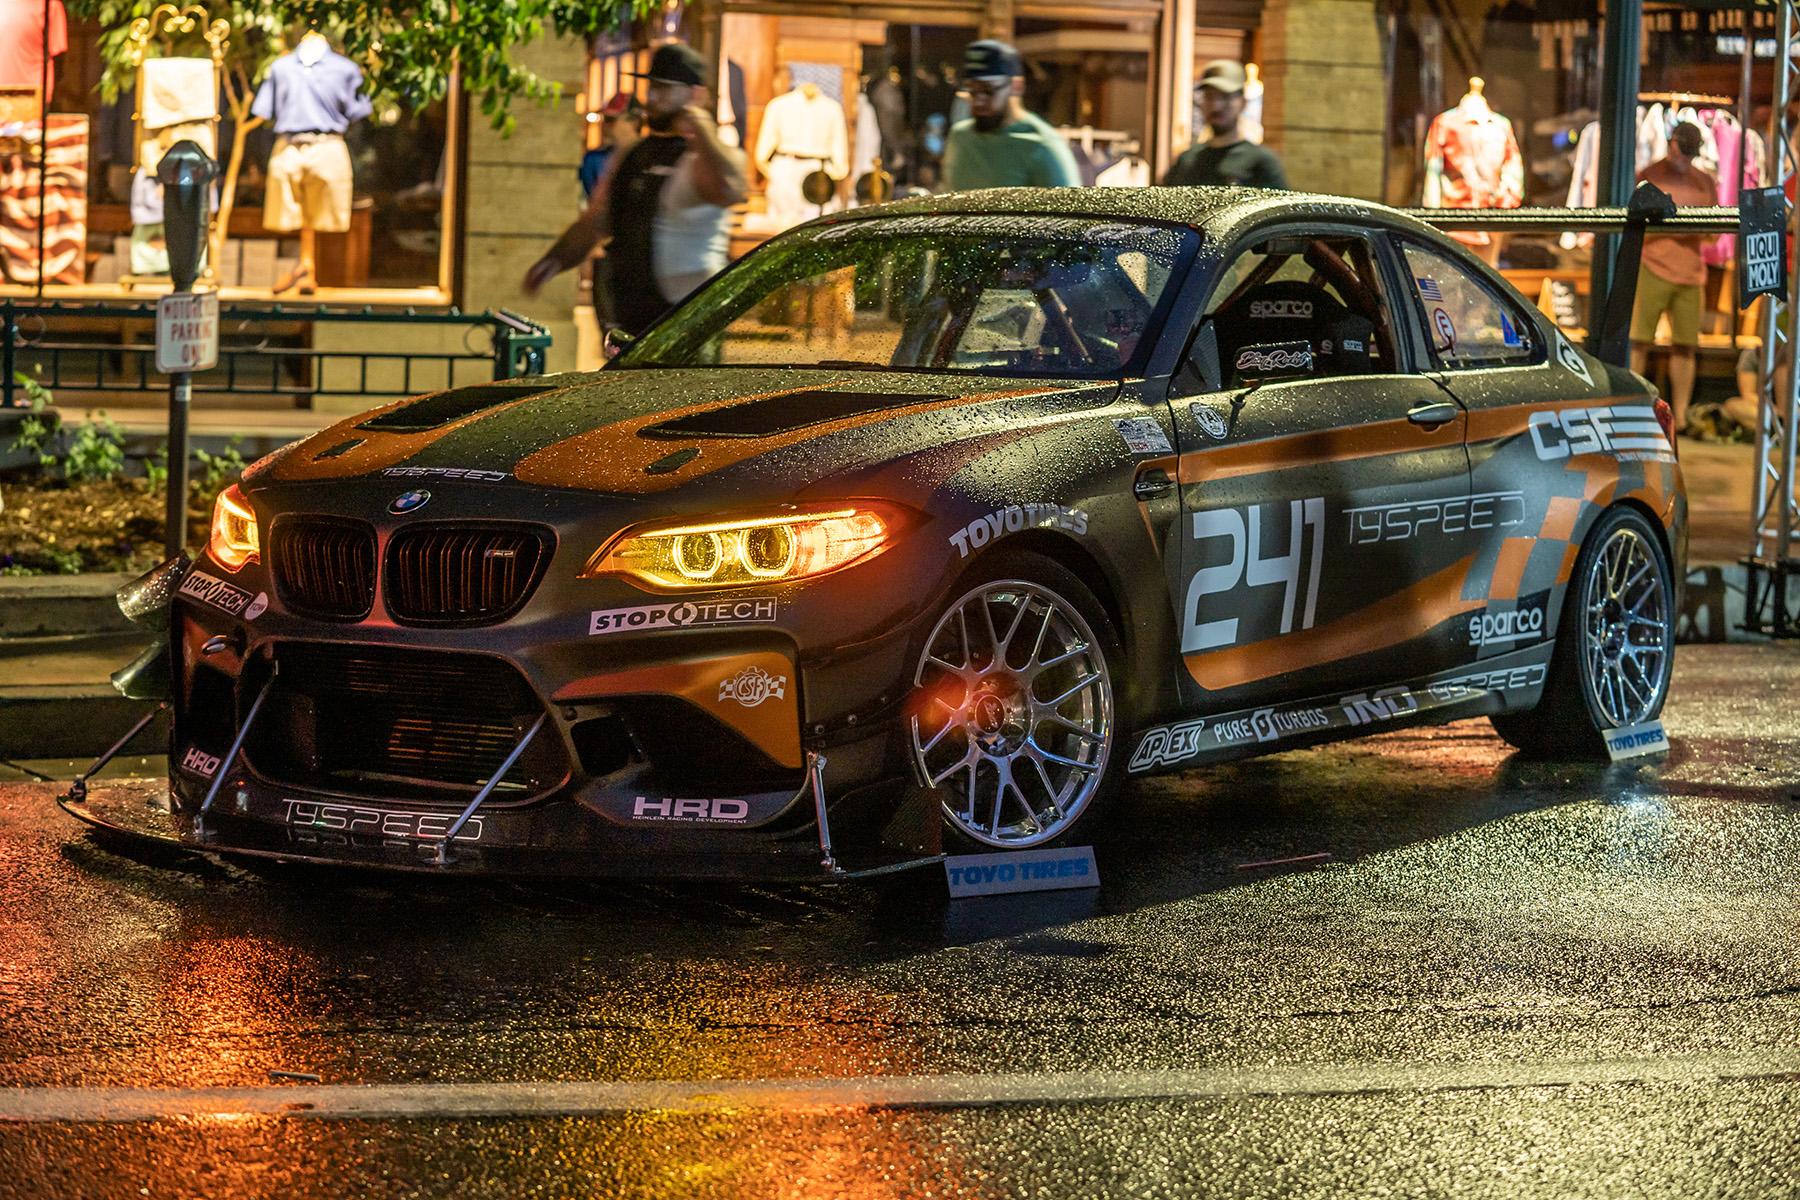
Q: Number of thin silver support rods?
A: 4